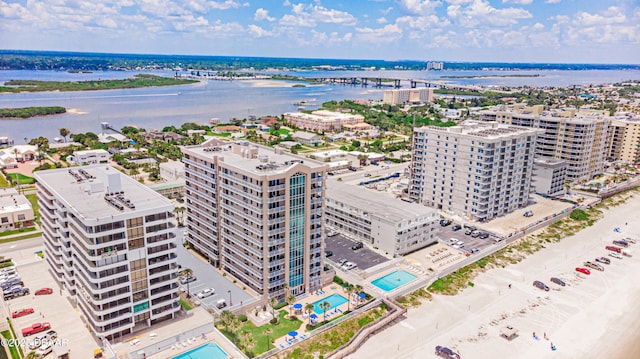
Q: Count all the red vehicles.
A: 5